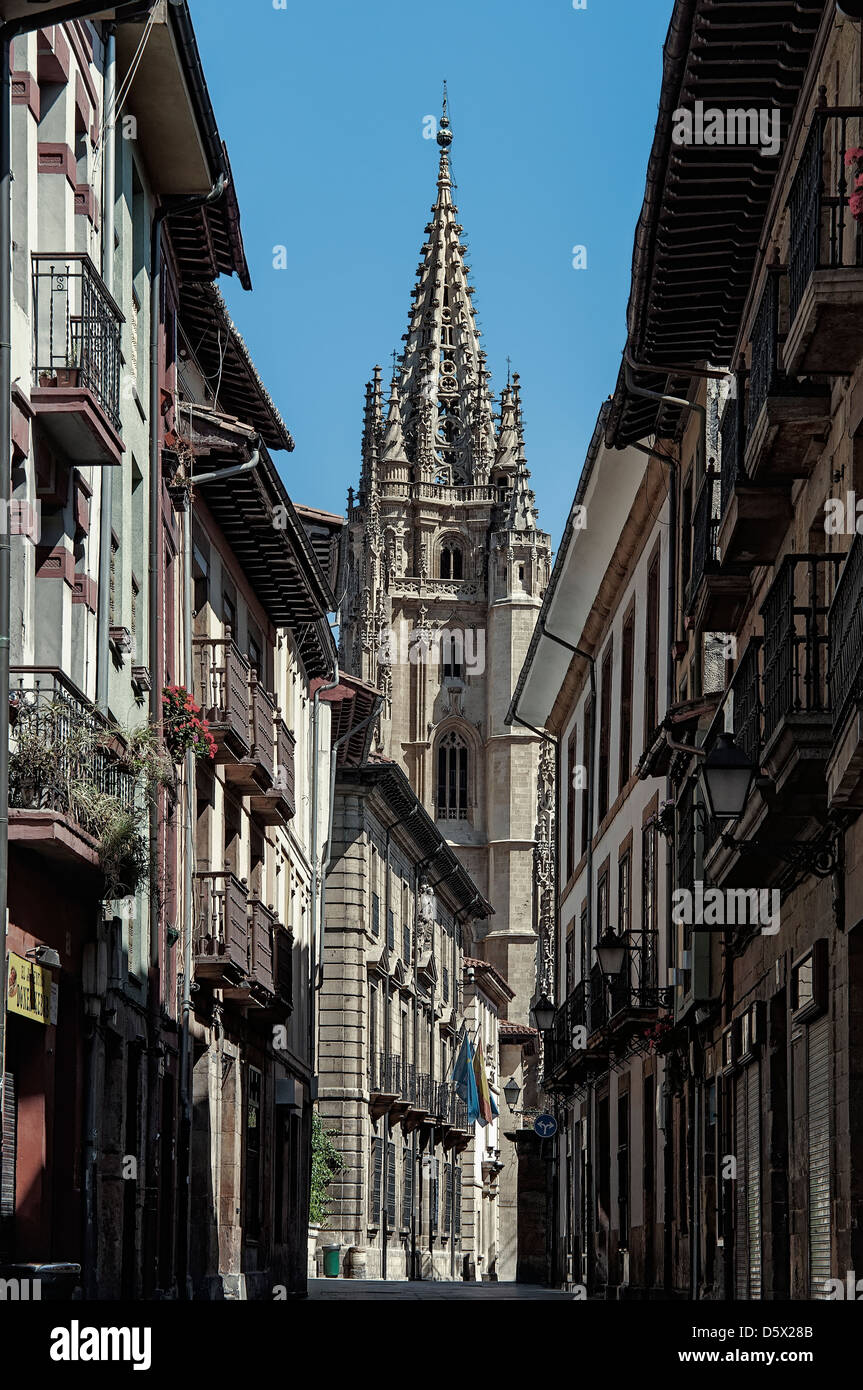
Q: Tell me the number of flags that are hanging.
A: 3